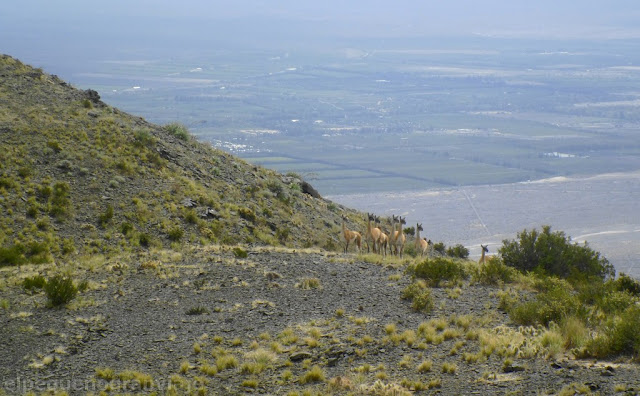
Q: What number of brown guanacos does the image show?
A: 7